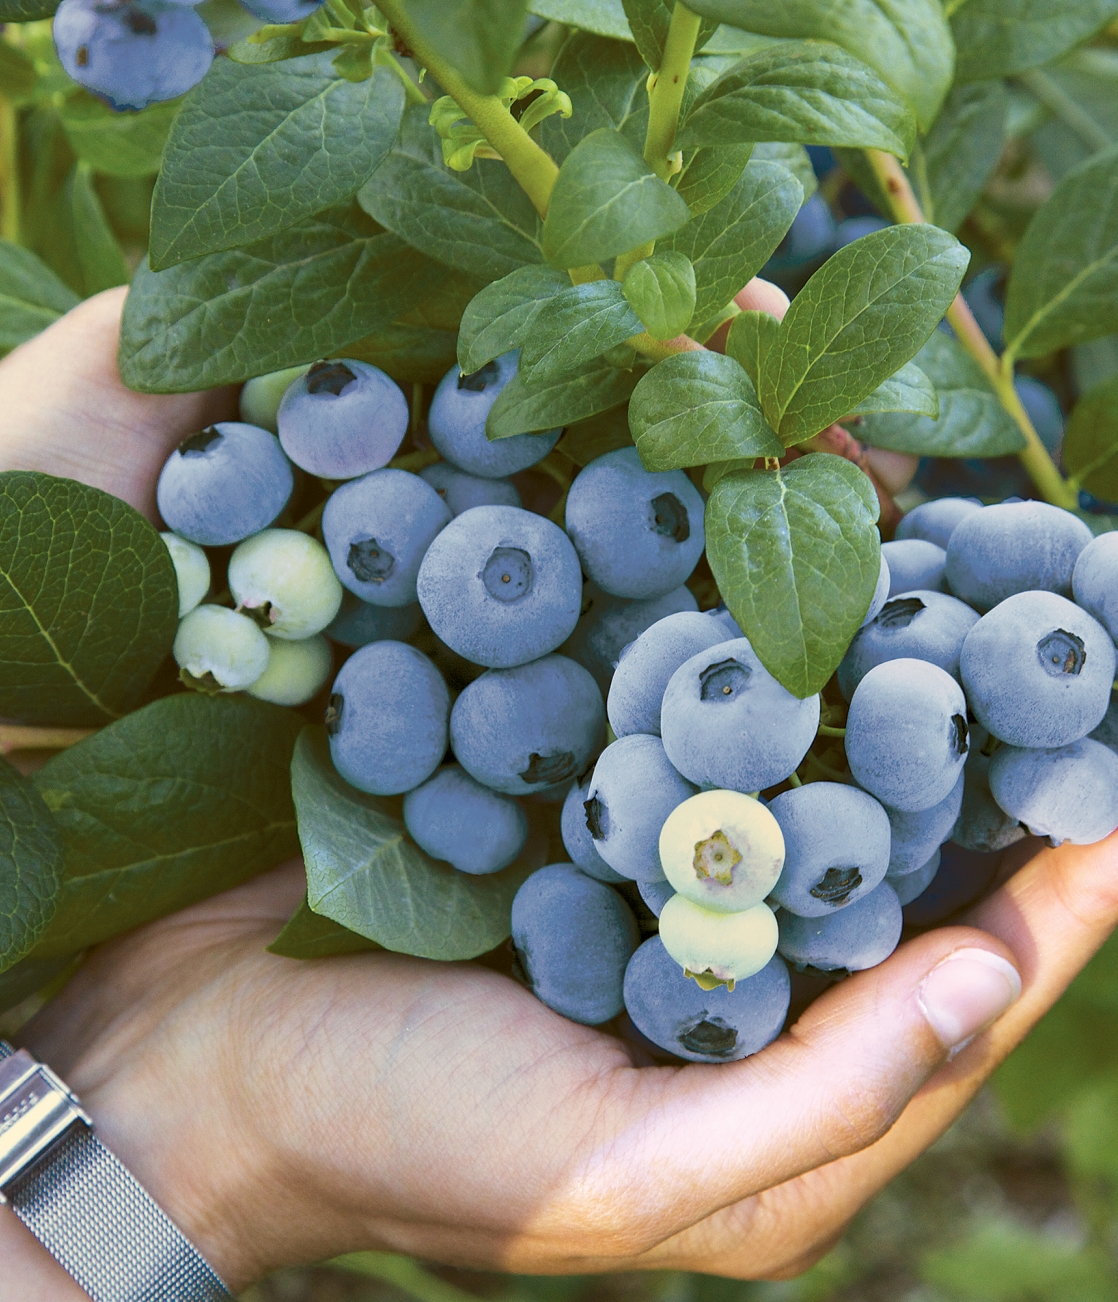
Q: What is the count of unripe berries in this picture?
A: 7